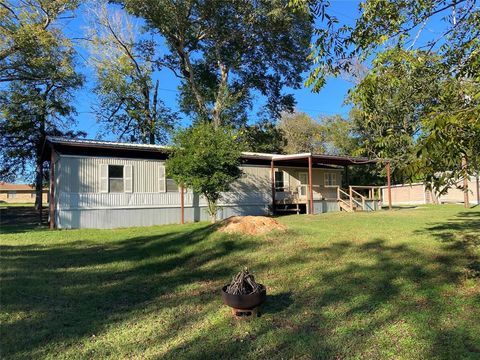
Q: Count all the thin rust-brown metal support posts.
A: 5